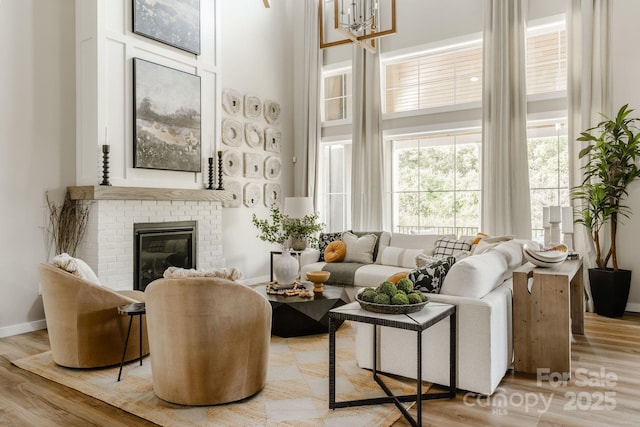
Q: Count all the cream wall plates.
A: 12